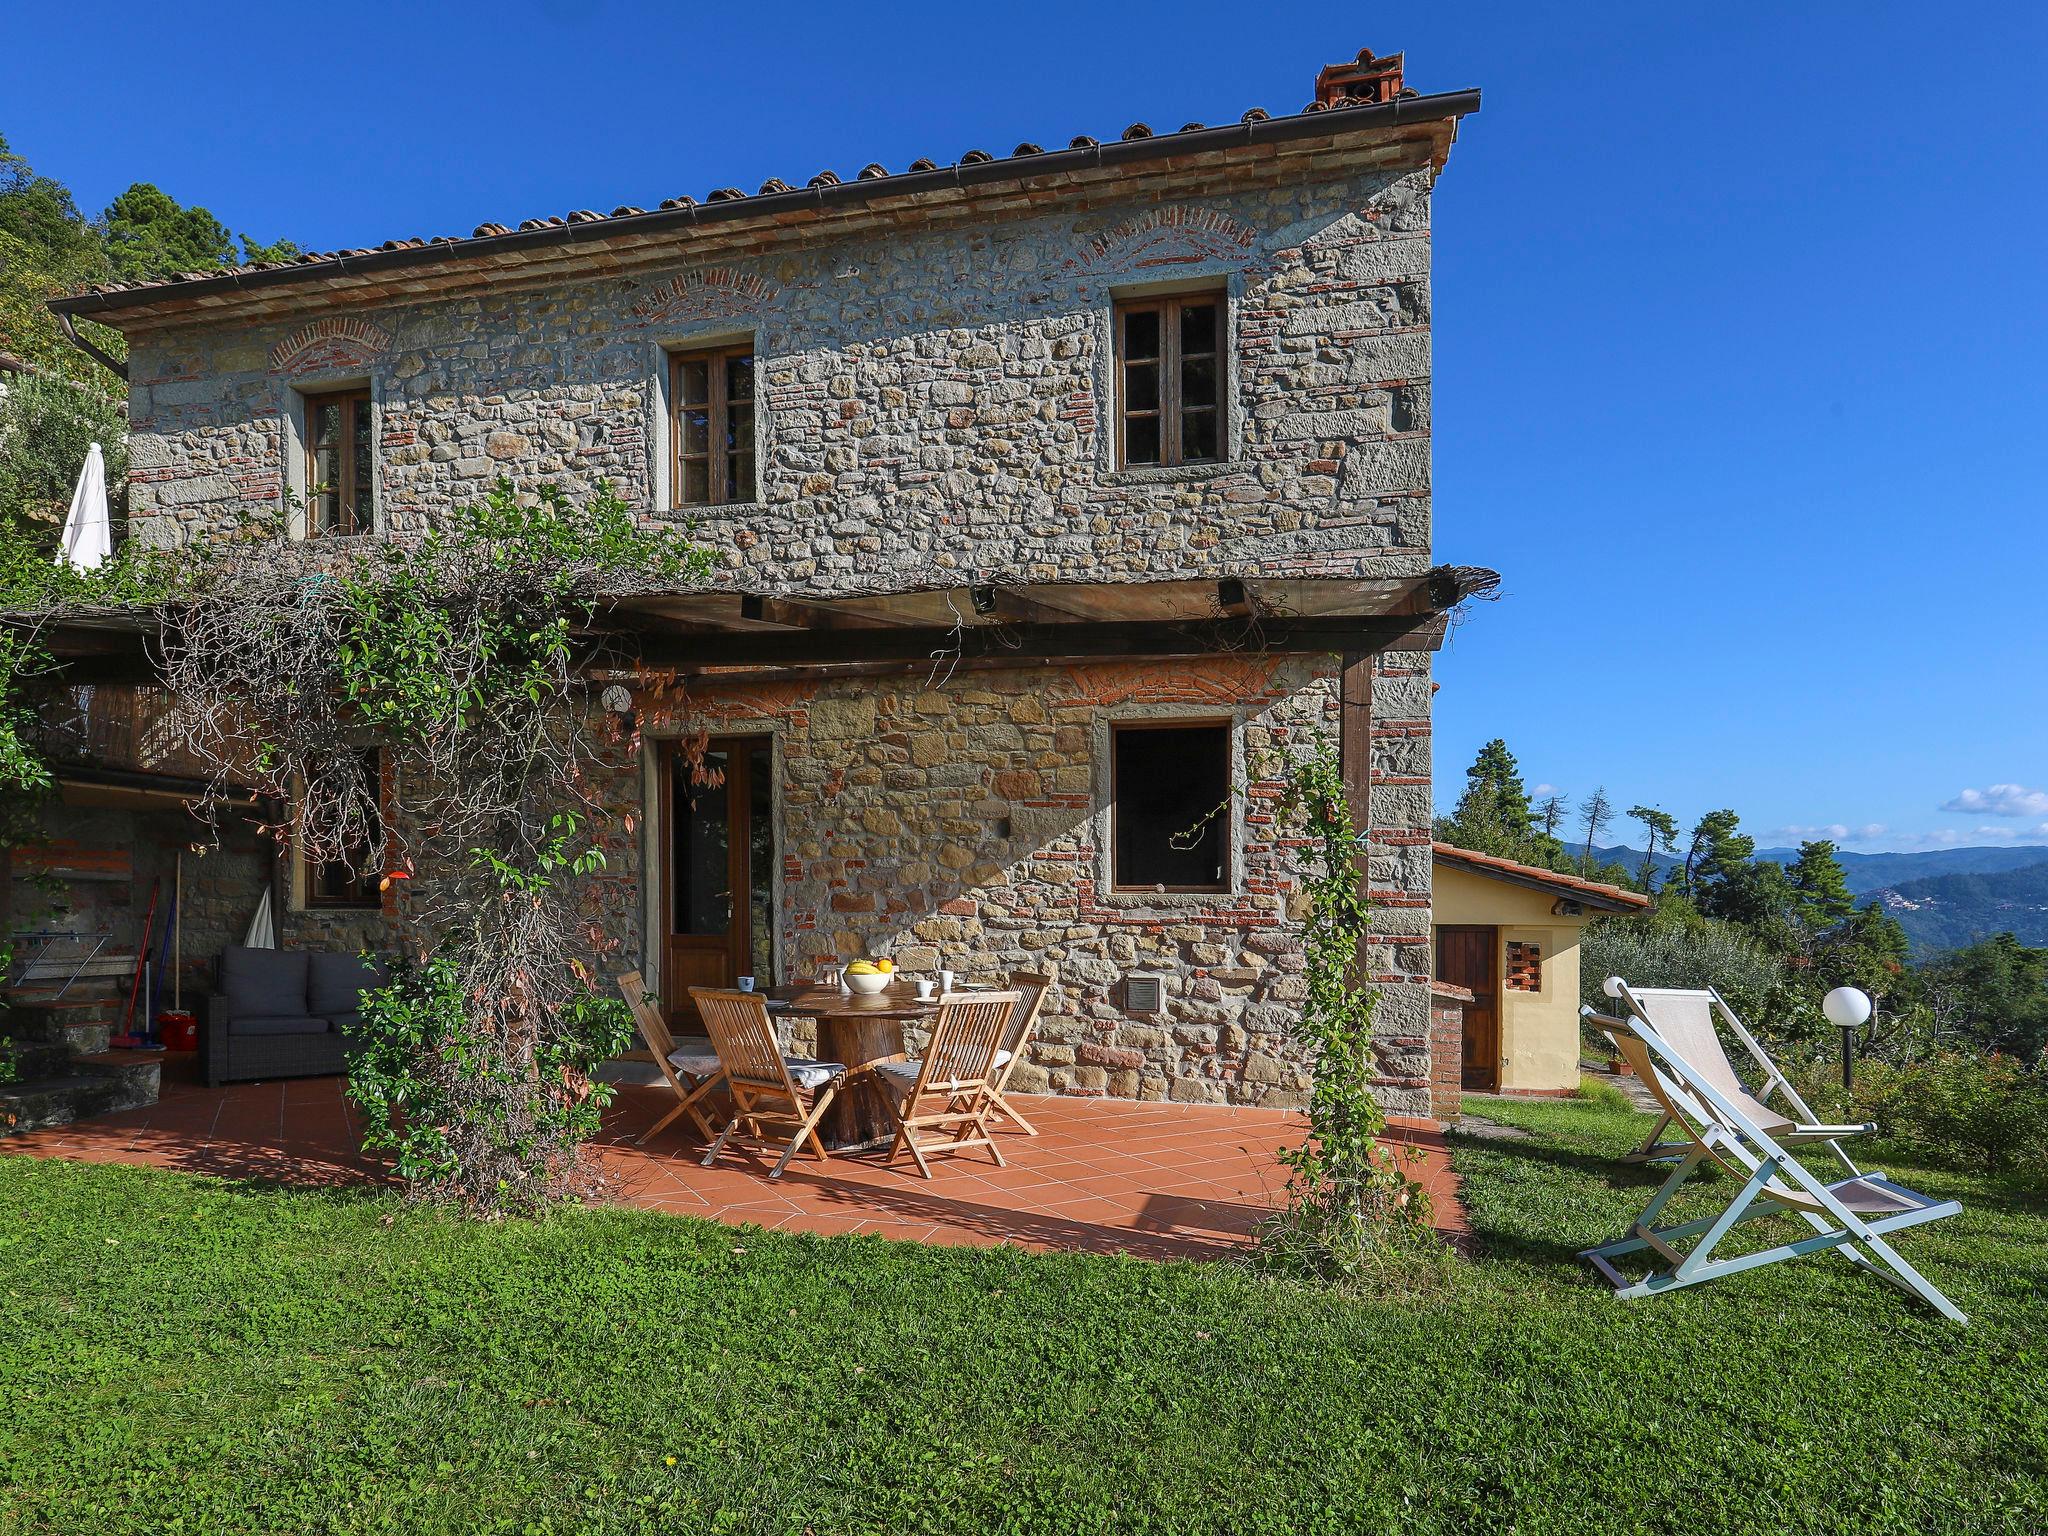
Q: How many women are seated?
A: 0